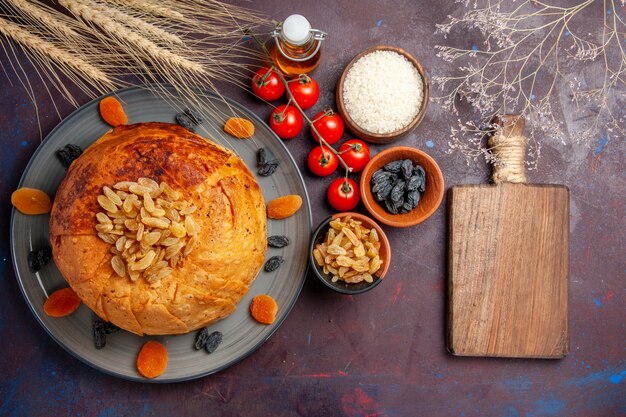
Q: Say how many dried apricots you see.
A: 7